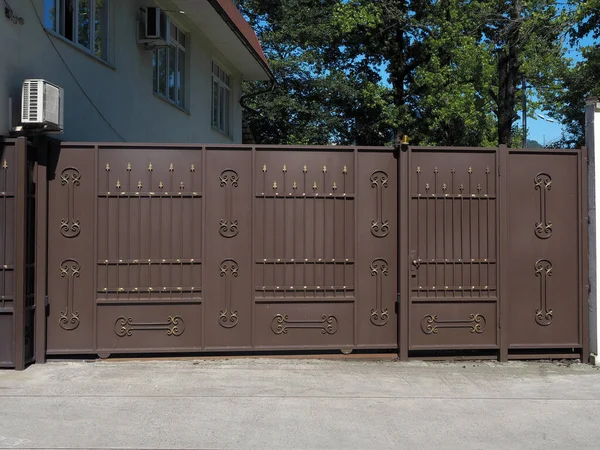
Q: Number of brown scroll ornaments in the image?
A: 11